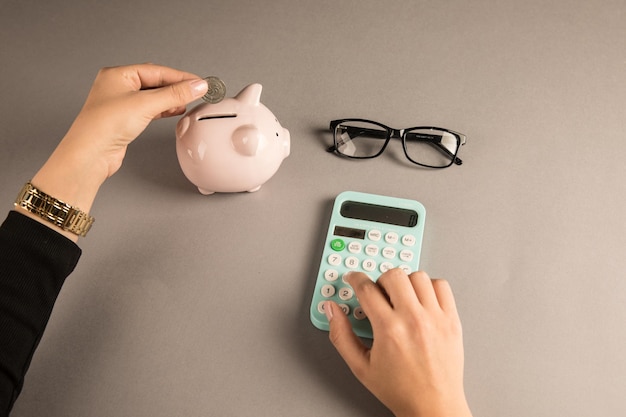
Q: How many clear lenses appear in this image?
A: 2